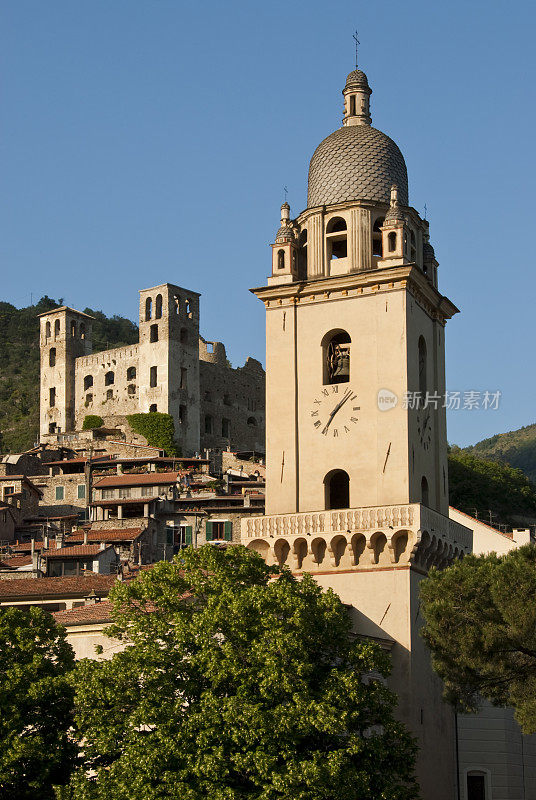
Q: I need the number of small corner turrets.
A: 3